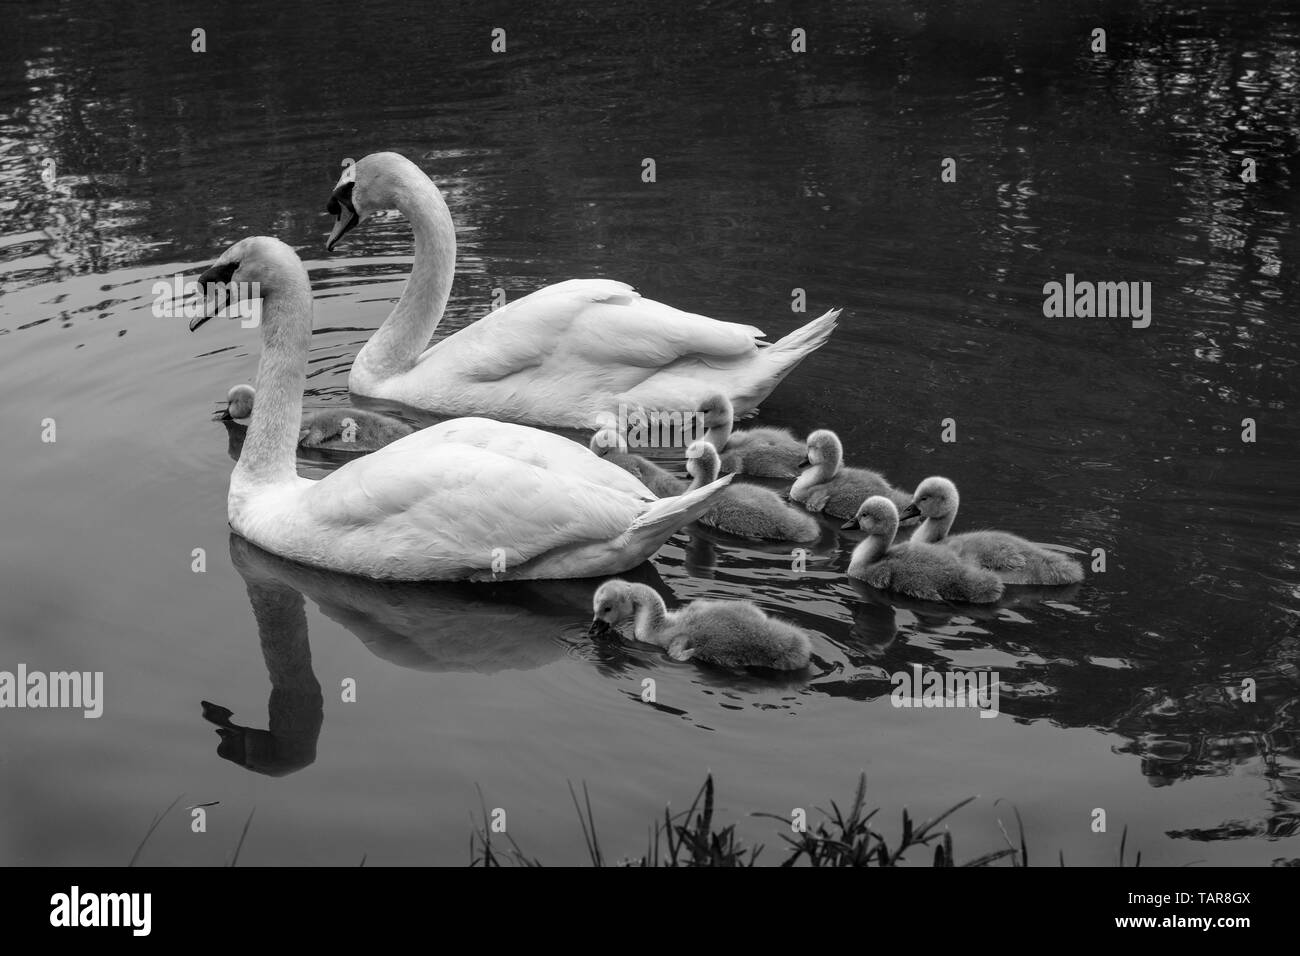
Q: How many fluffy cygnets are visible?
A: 8